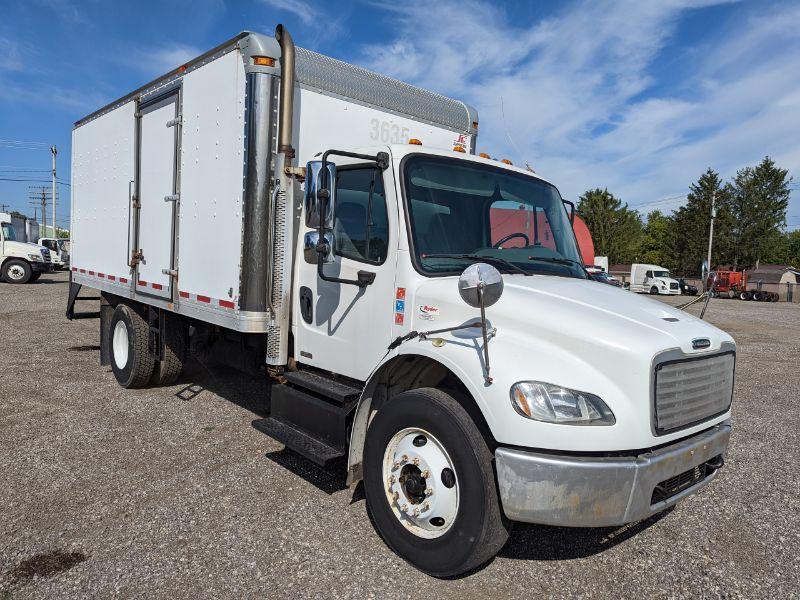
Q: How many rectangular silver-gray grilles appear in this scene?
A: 1